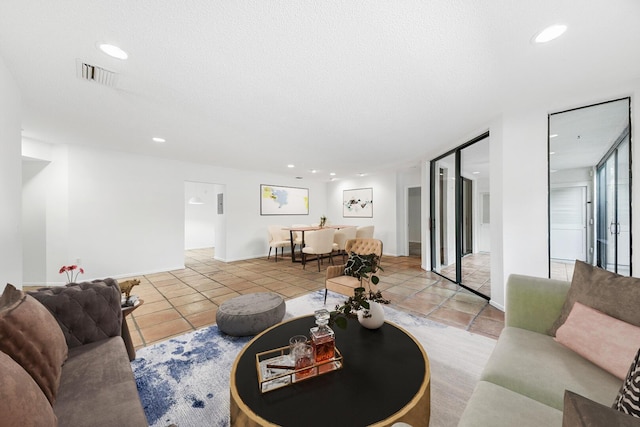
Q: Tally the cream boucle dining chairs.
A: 6